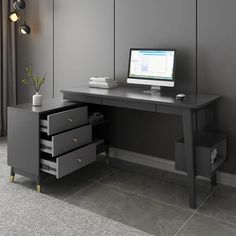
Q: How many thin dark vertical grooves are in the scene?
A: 3